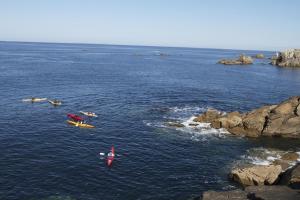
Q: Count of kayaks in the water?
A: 6